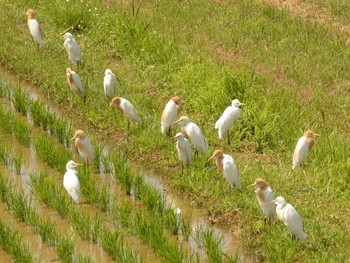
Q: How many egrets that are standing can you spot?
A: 15